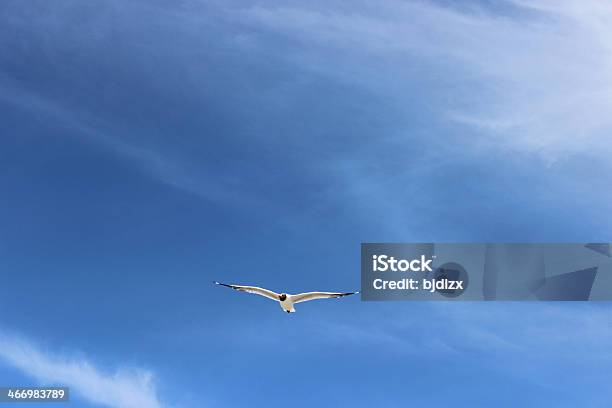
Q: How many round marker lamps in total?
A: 0